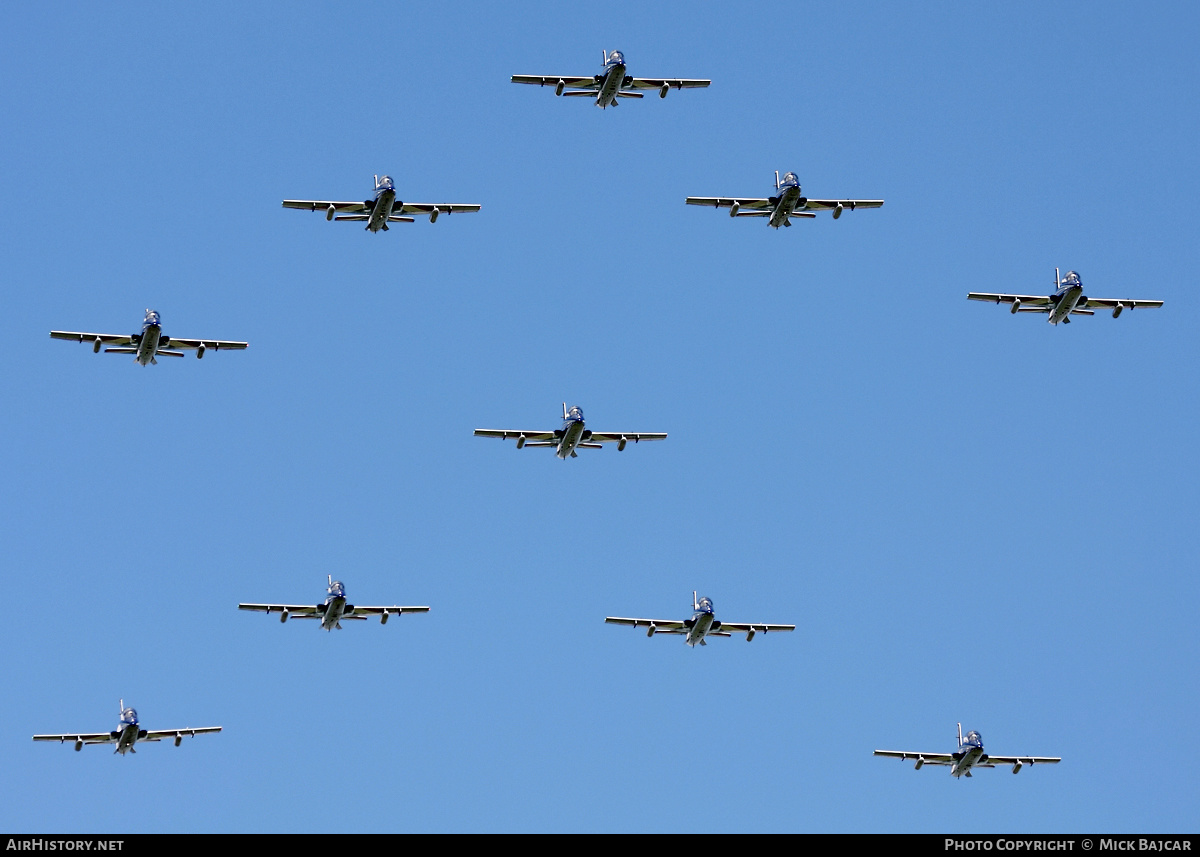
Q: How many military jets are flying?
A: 10